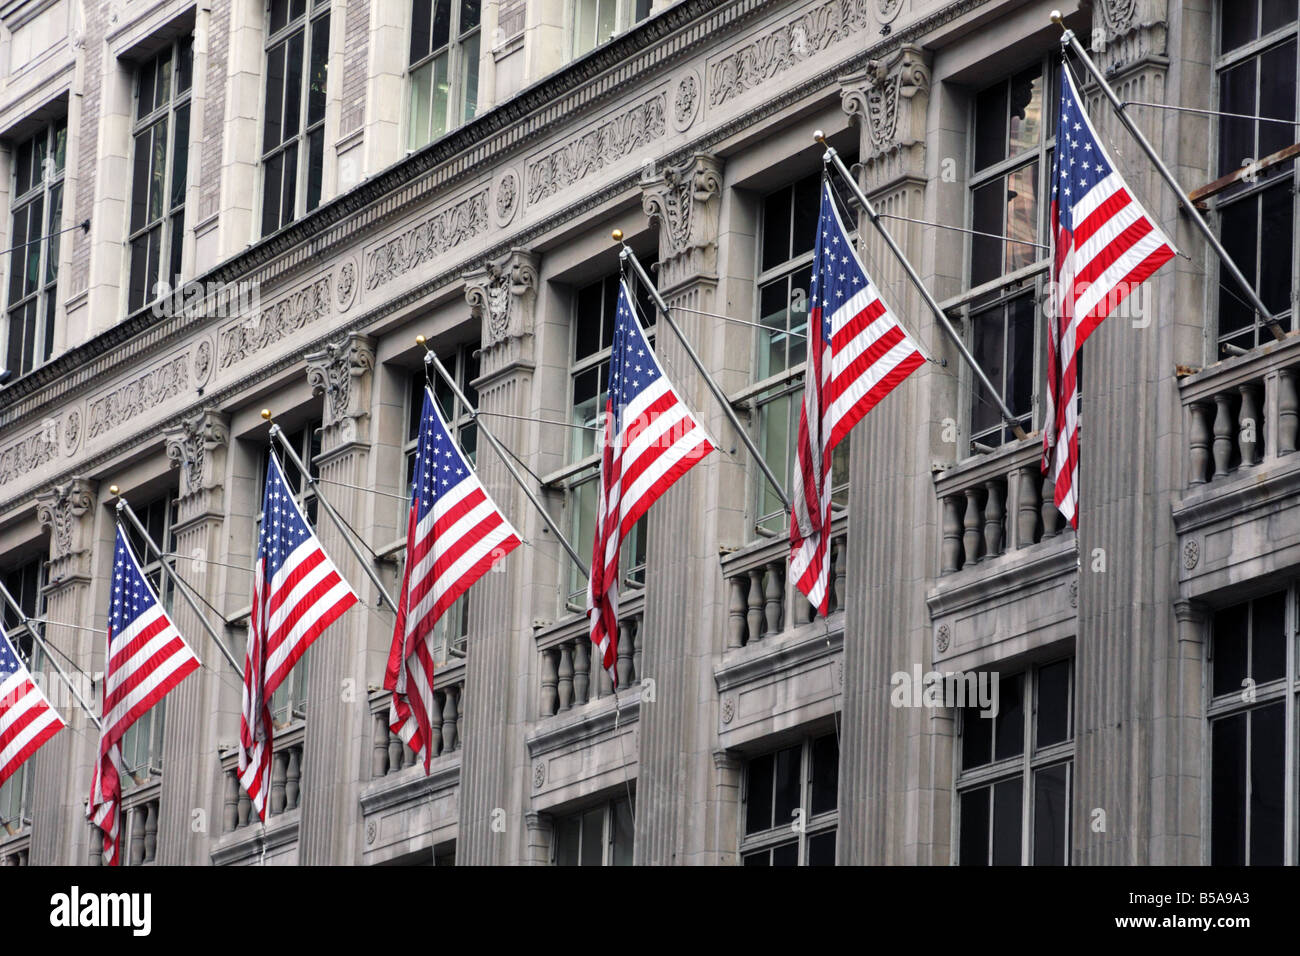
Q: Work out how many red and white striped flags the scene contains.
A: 7